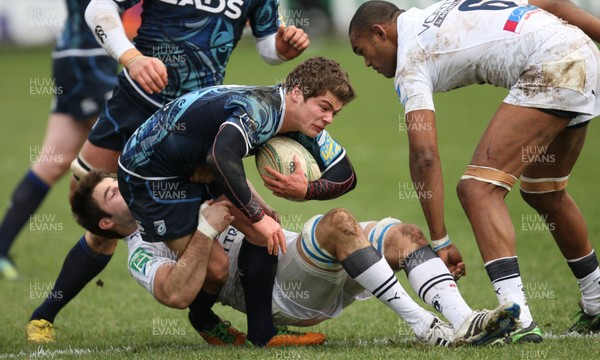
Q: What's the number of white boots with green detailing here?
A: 0